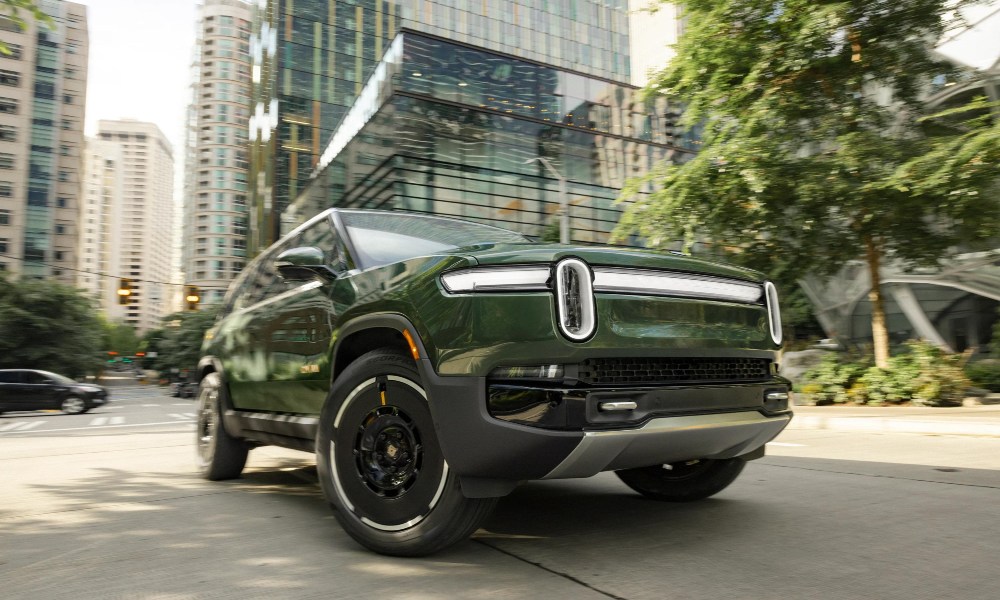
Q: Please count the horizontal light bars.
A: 2